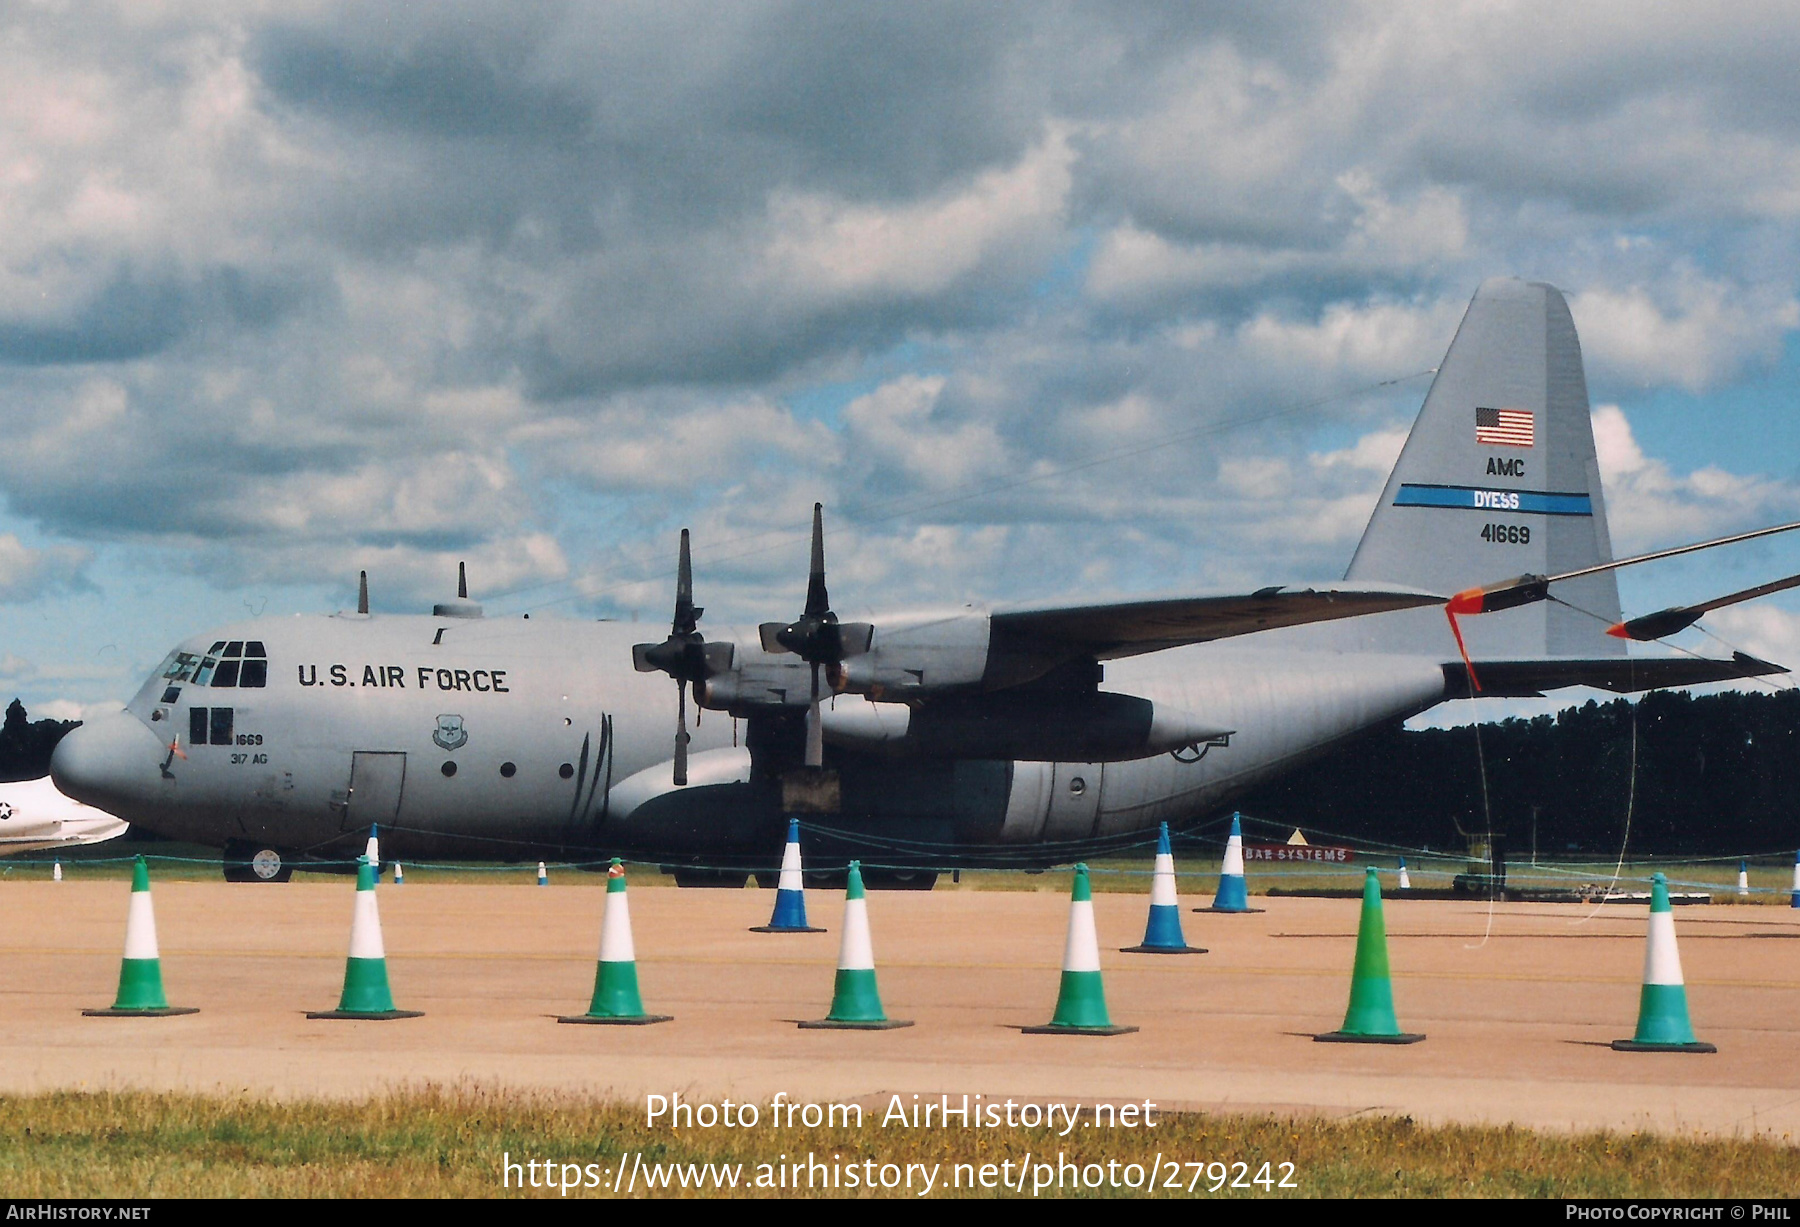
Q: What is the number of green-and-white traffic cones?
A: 6